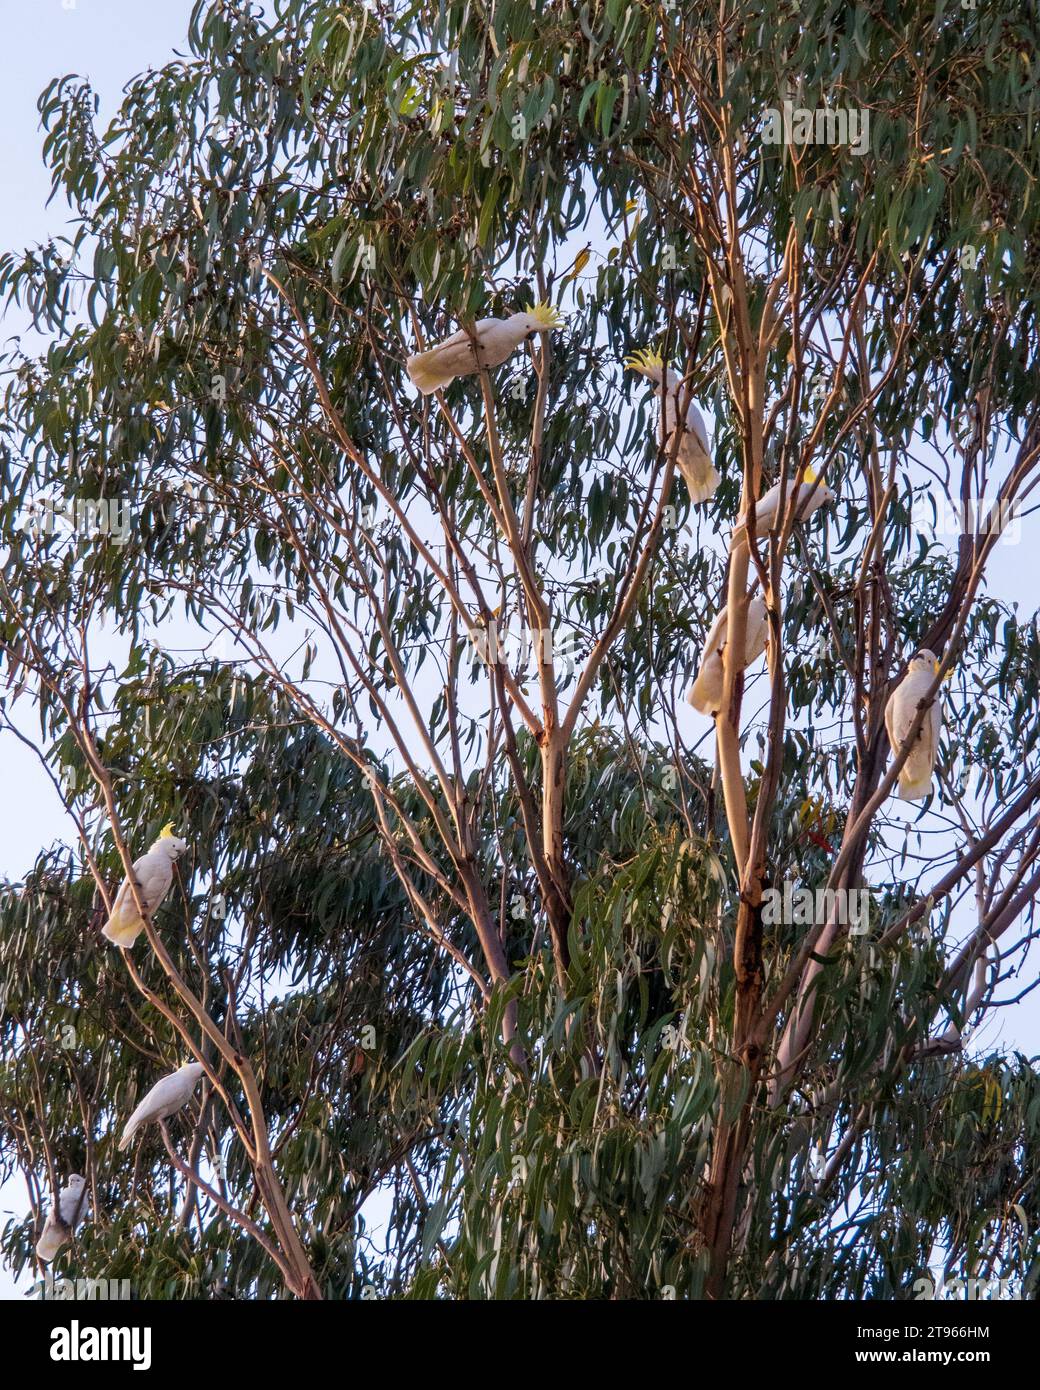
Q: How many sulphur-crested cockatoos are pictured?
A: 8